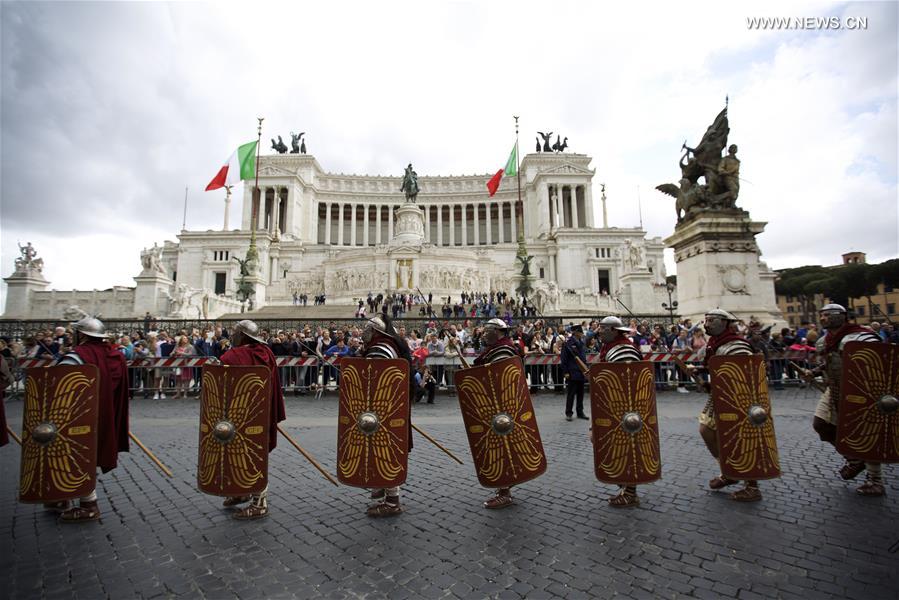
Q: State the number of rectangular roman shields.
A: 7